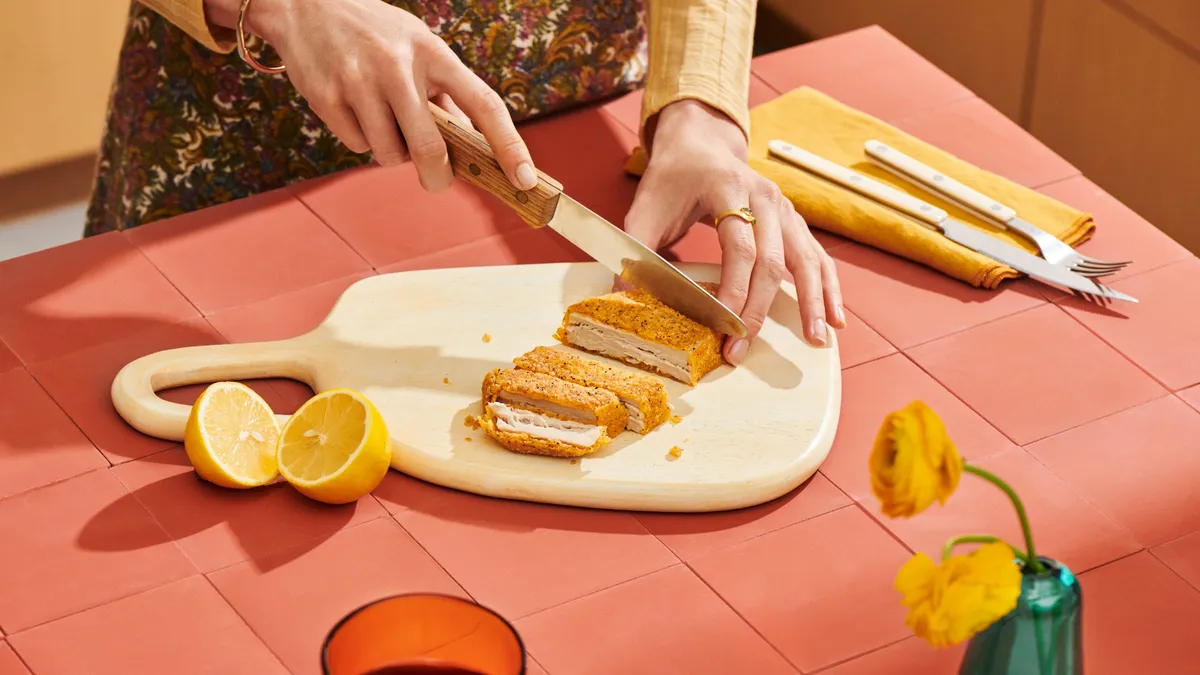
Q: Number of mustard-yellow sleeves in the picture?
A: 2